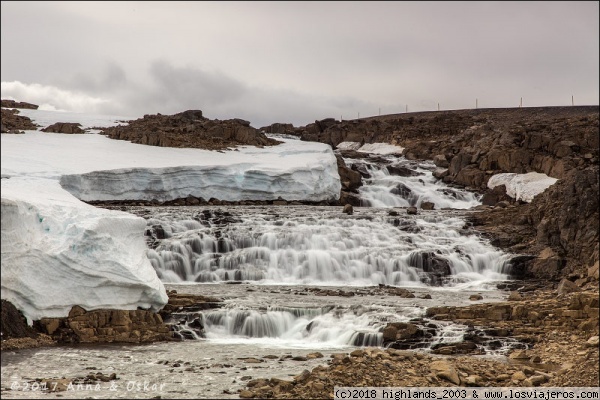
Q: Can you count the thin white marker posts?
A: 8